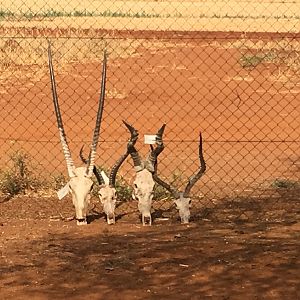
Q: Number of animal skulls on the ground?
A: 4